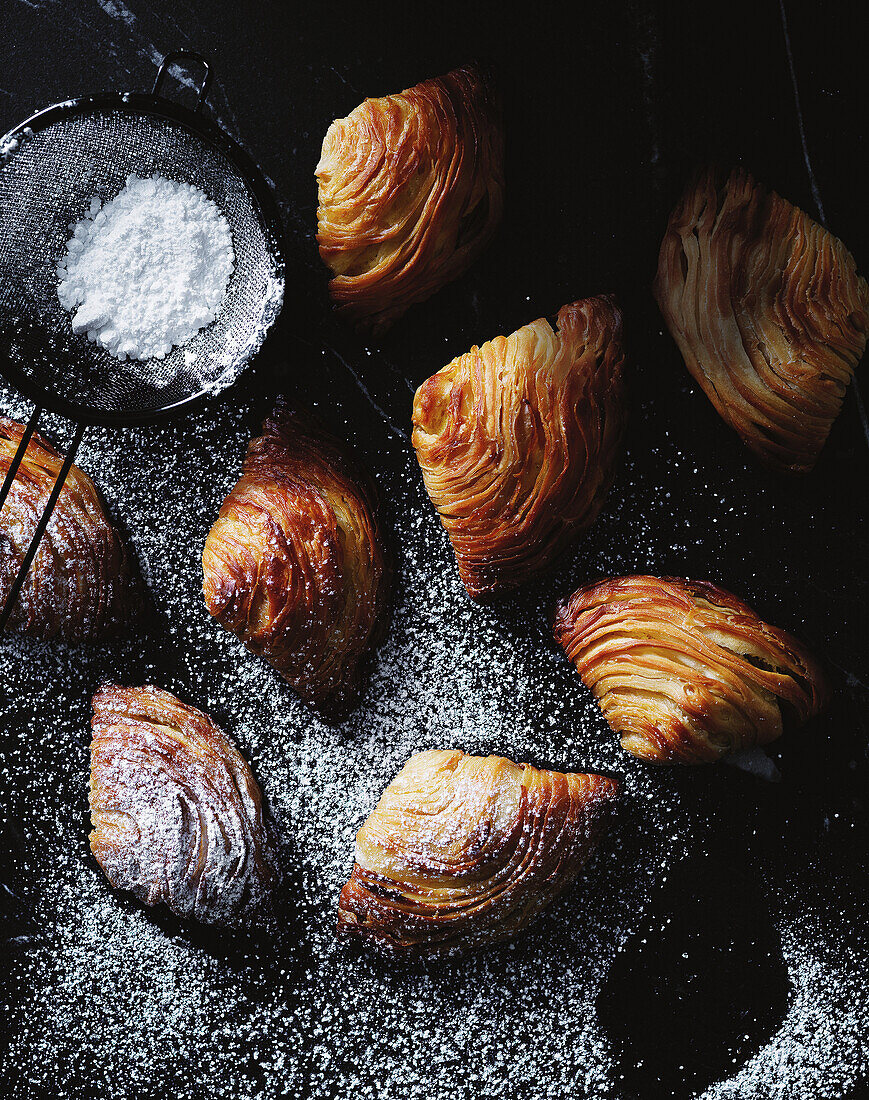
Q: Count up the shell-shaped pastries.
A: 8